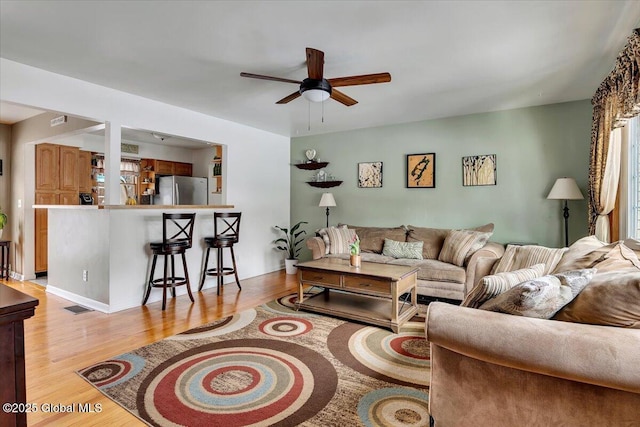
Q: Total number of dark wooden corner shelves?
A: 2